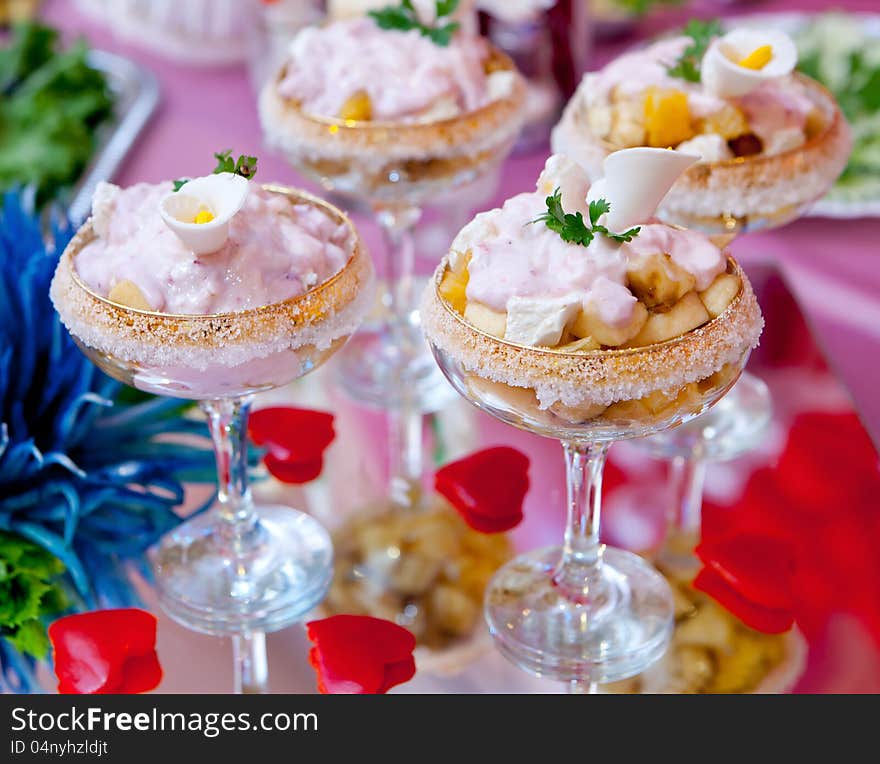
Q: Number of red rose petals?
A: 5